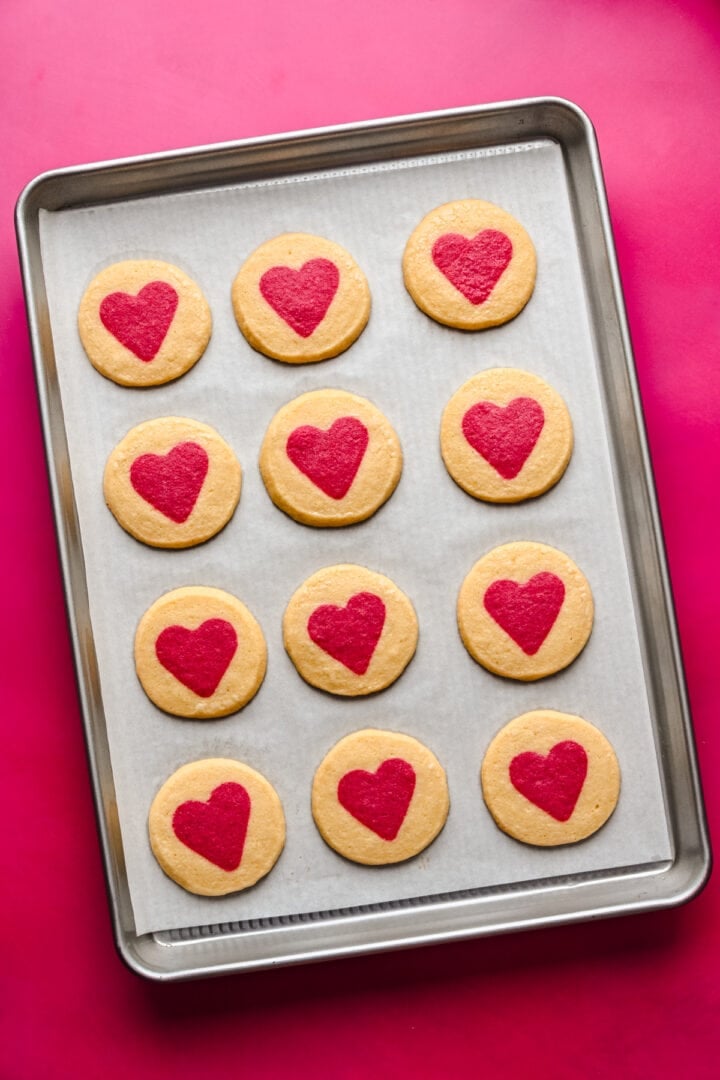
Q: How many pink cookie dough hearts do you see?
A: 12